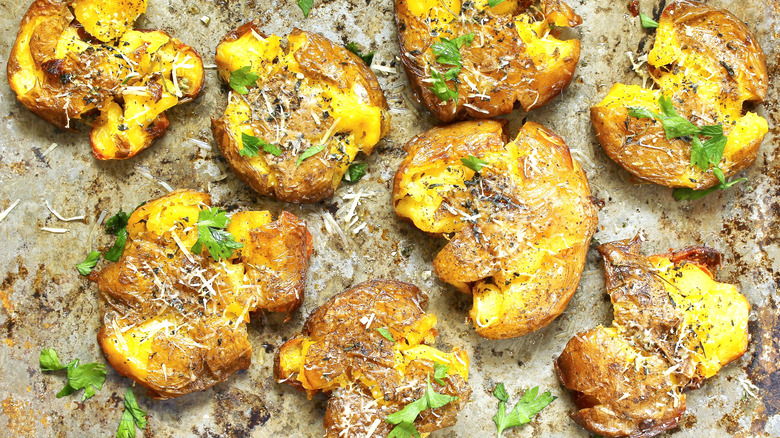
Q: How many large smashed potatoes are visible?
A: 8